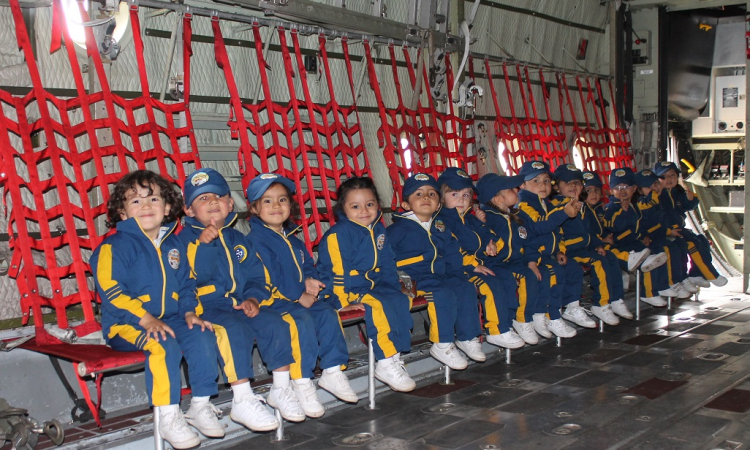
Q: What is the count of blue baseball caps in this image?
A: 11